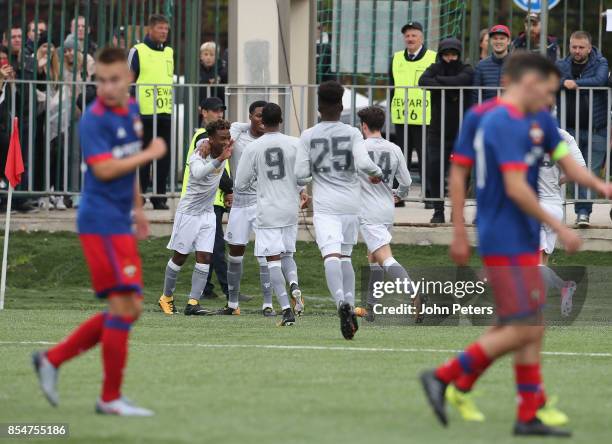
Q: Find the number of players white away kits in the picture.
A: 6